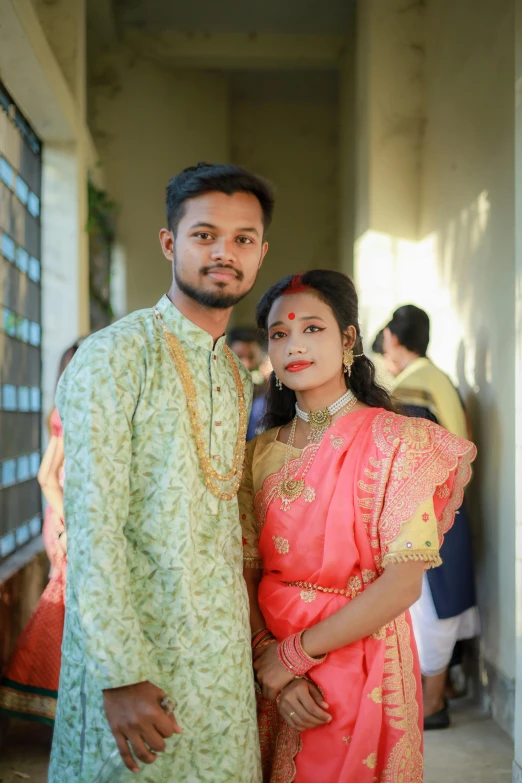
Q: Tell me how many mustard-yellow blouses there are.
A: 1